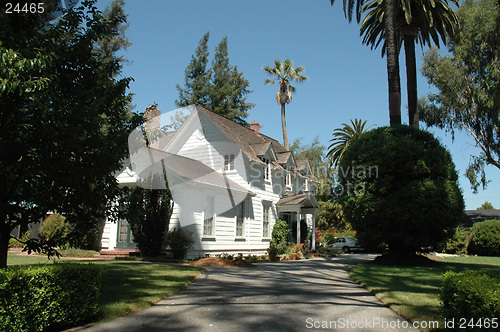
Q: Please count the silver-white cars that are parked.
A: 1